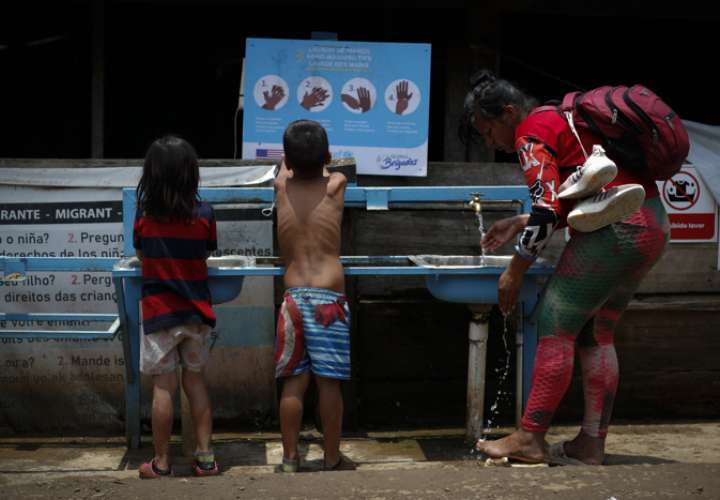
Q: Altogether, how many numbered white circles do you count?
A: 4